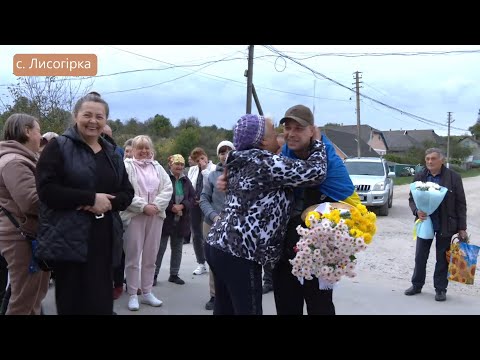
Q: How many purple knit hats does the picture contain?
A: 1